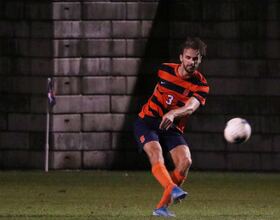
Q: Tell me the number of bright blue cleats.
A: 2